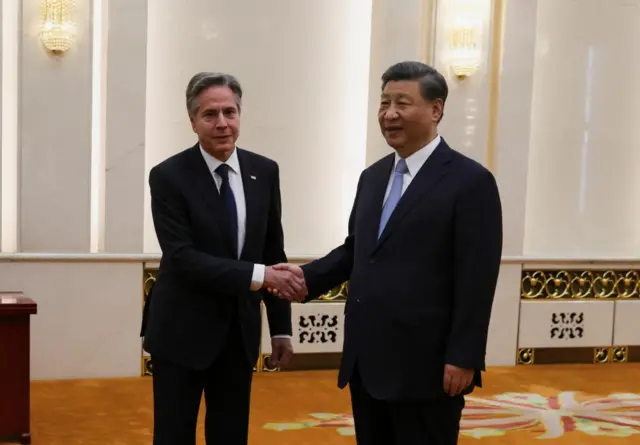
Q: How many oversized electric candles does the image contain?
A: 2